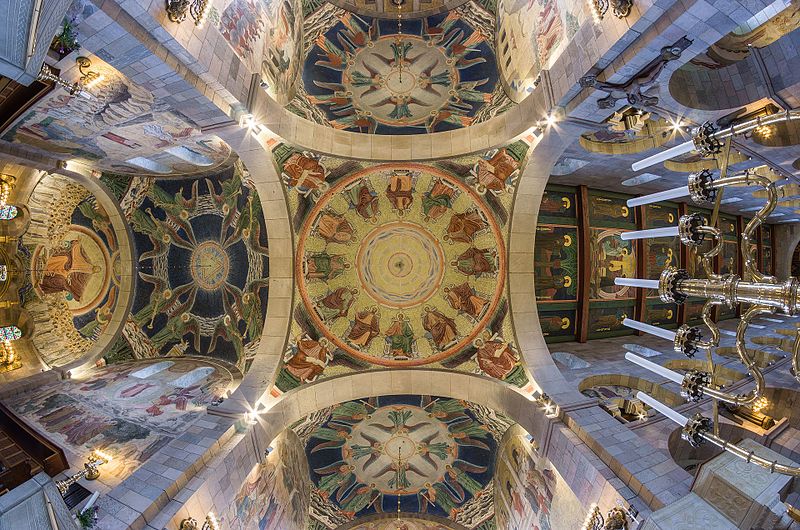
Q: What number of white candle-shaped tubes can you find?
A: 7